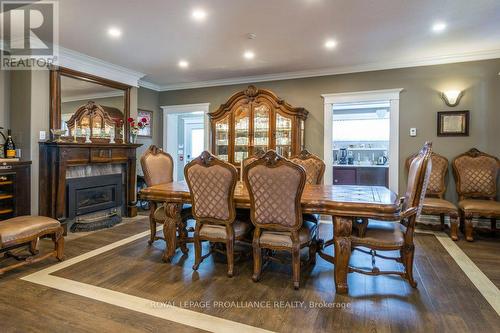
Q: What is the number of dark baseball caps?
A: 0